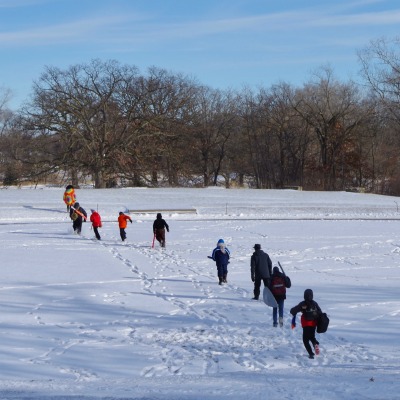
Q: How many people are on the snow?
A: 9